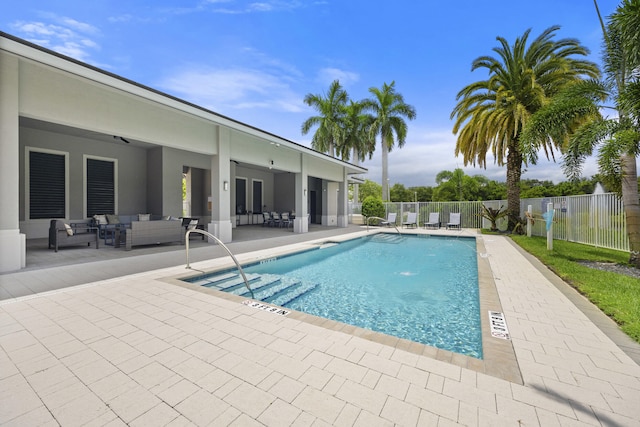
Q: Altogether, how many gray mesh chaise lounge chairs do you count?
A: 4